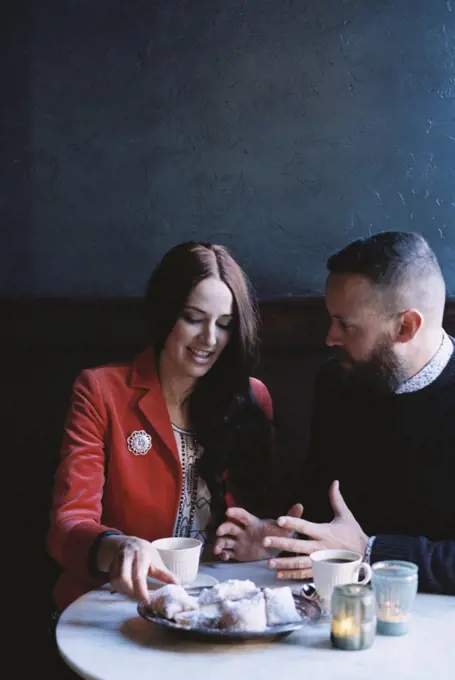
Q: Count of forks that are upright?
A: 0